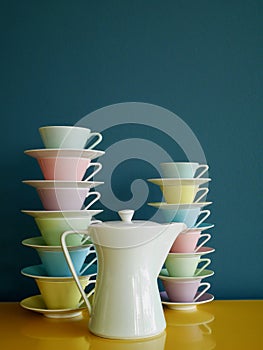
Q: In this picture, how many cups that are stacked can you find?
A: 12